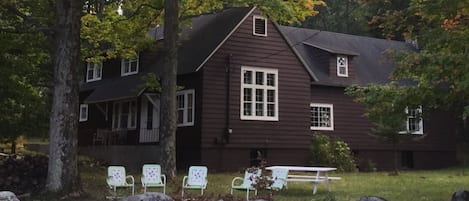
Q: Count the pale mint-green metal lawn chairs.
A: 5